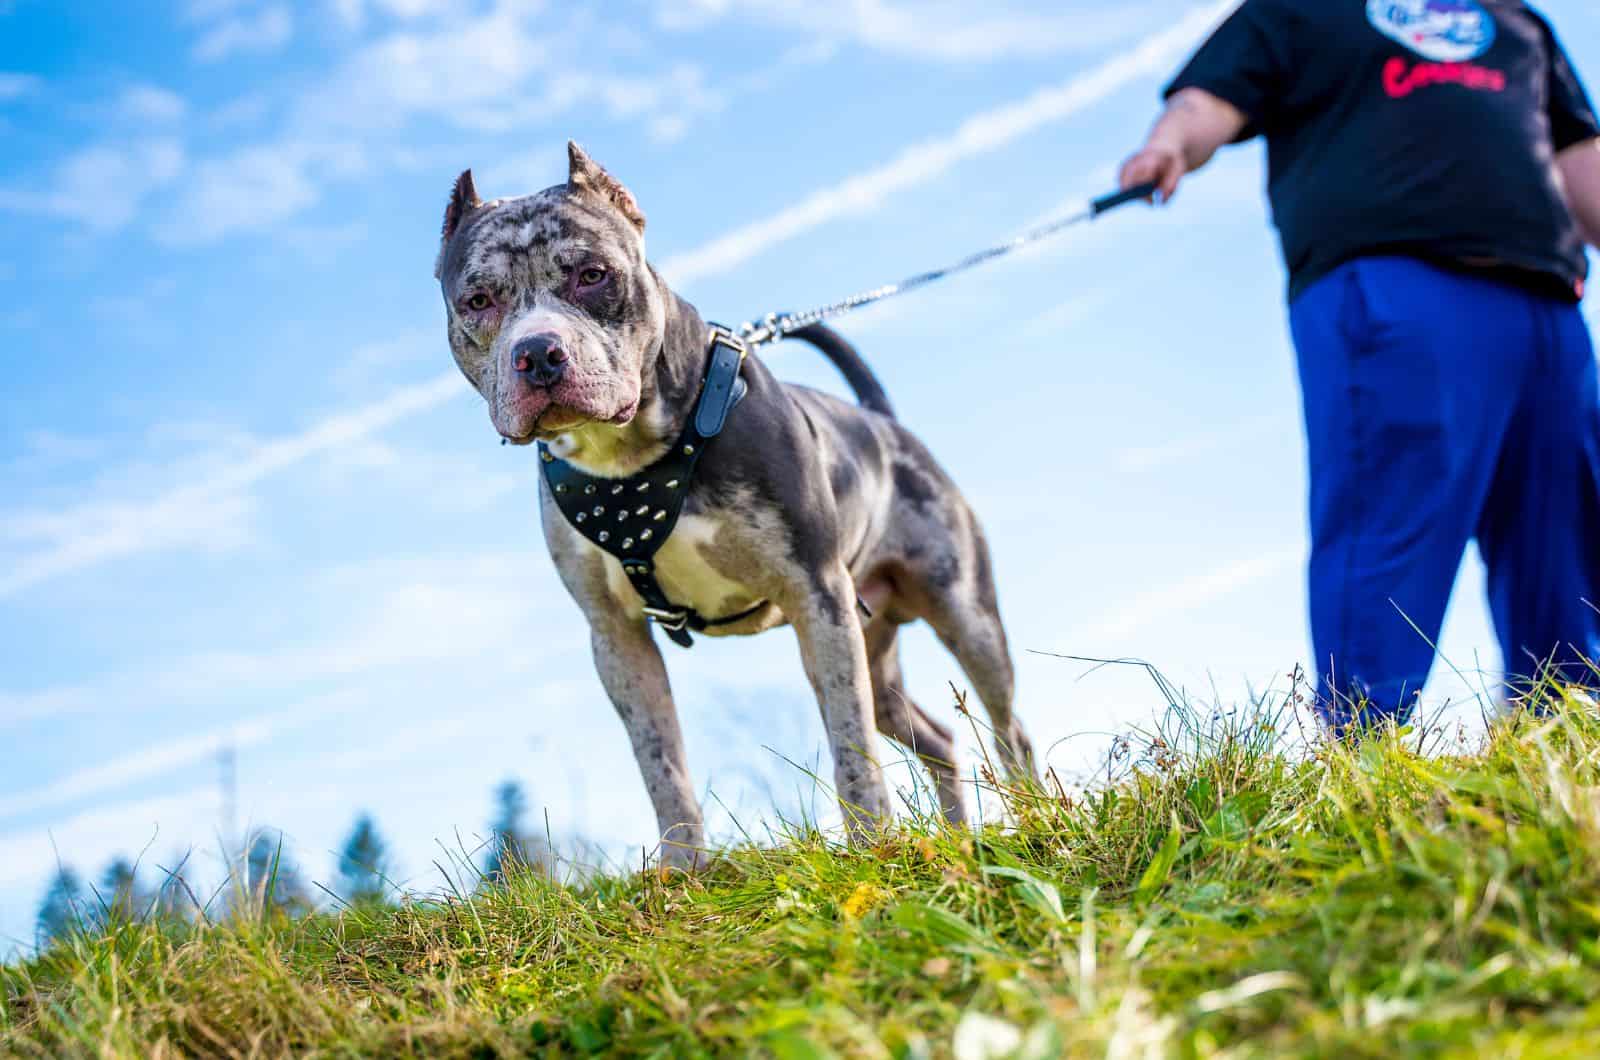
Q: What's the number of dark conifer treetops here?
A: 5